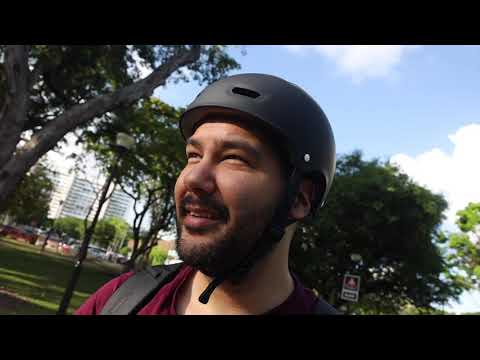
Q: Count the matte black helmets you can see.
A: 1